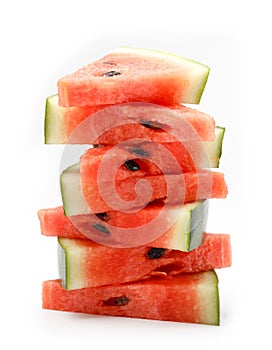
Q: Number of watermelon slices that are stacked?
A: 7